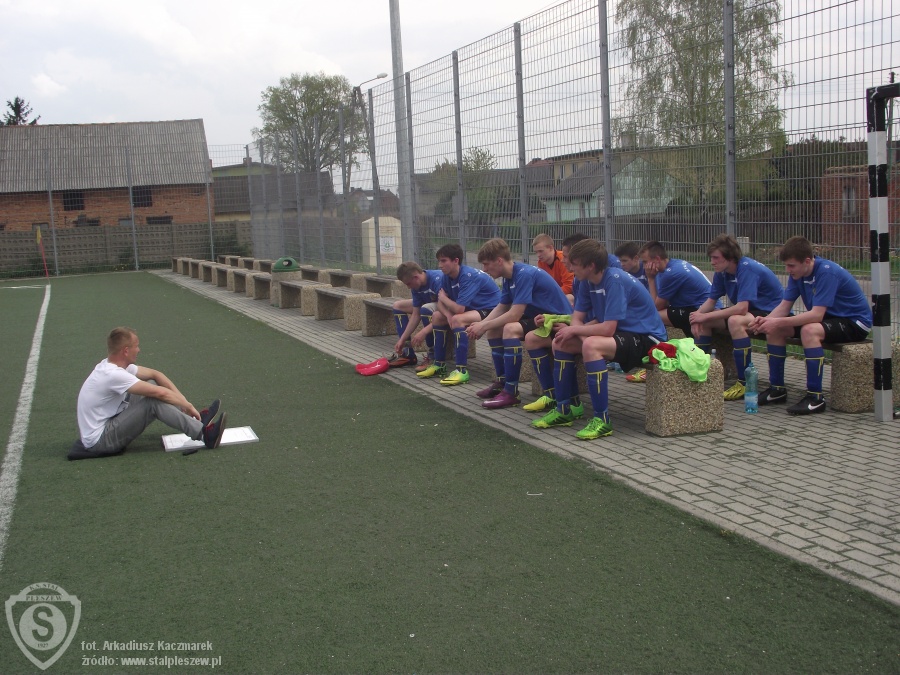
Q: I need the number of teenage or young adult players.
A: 10